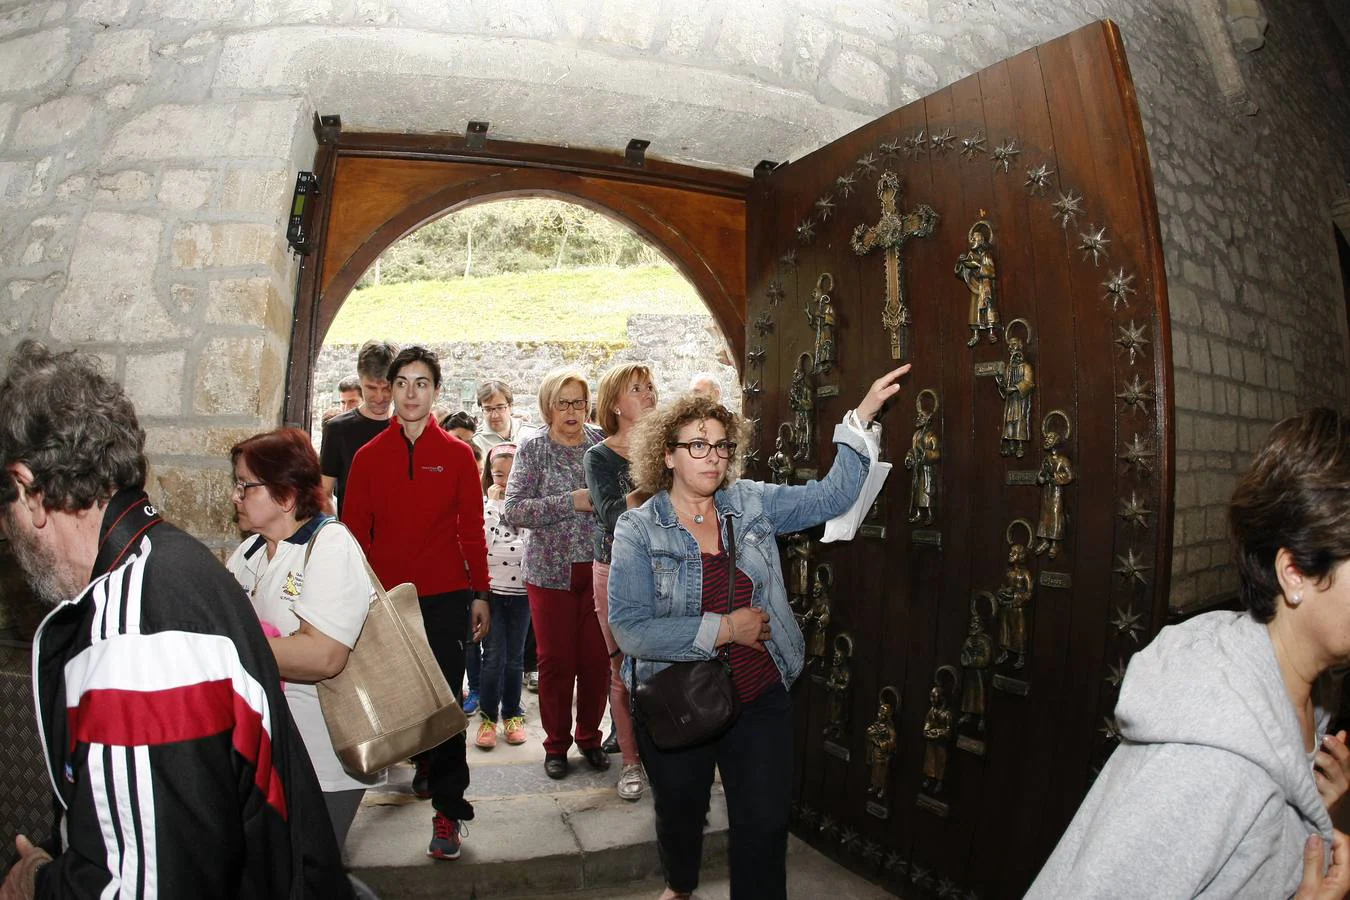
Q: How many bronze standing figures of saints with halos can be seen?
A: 14